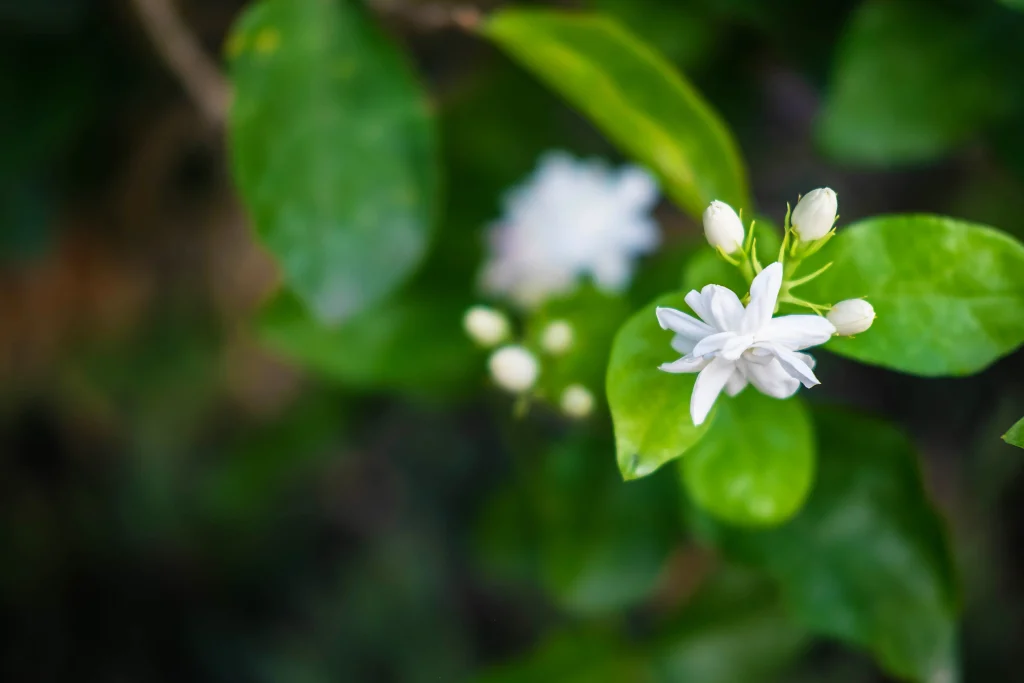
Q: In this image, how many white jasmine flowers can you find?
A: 2